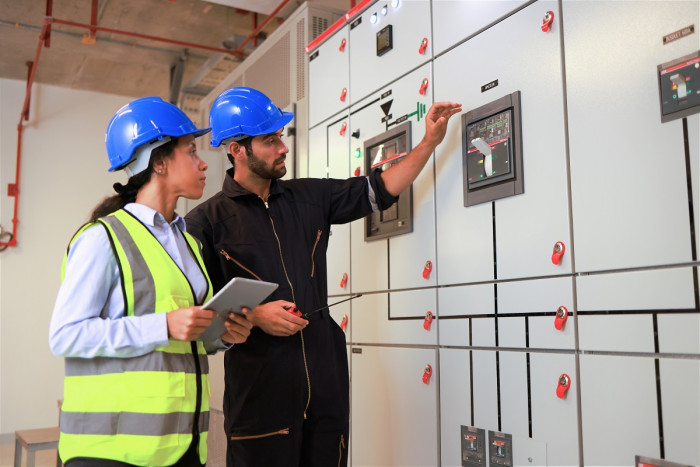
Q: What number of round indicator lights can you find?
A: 5